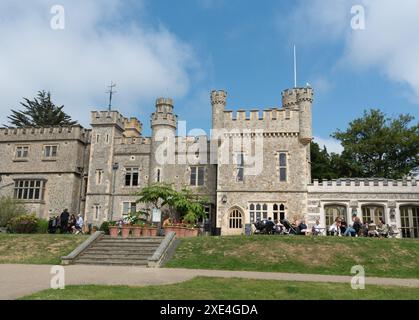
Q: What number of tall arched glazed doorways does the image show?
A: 3